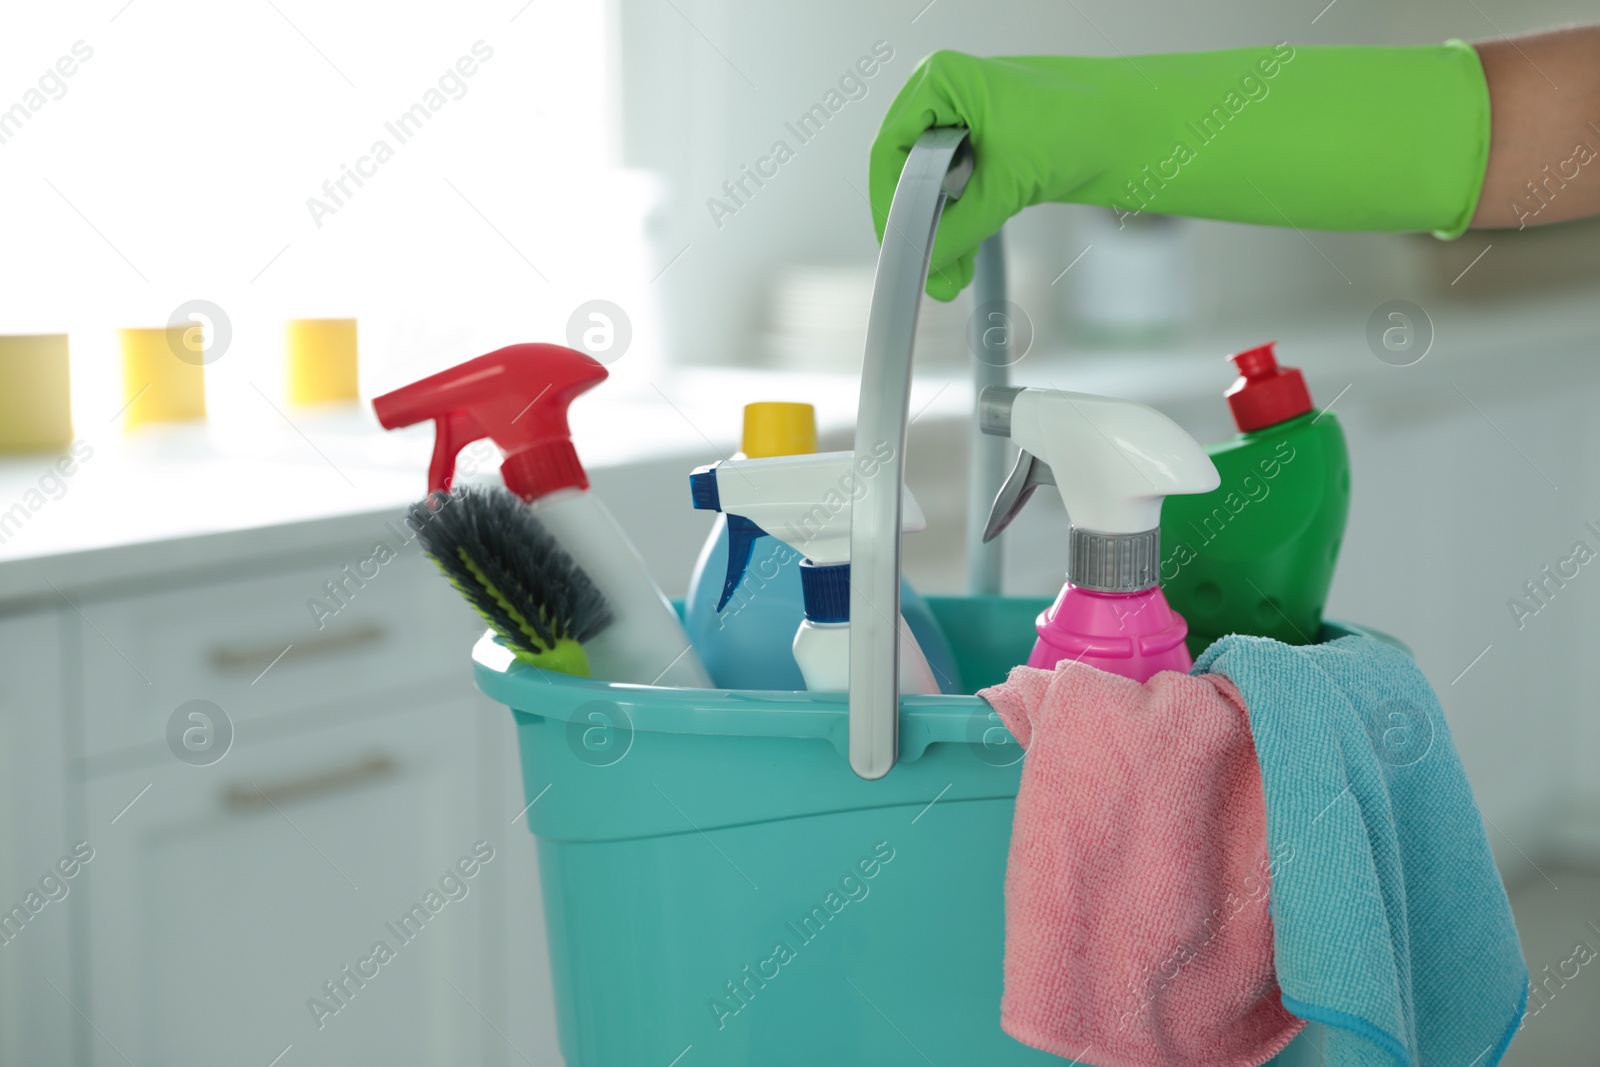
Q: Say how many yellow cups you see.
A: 3